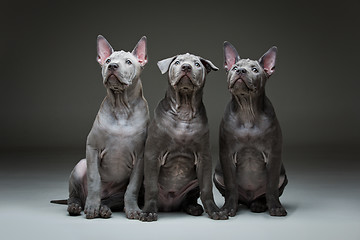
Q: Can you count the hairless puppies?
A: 3